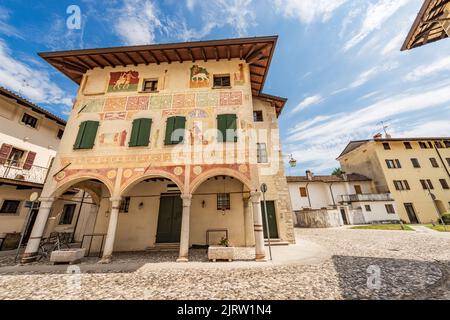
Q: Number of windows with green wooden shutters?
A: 4